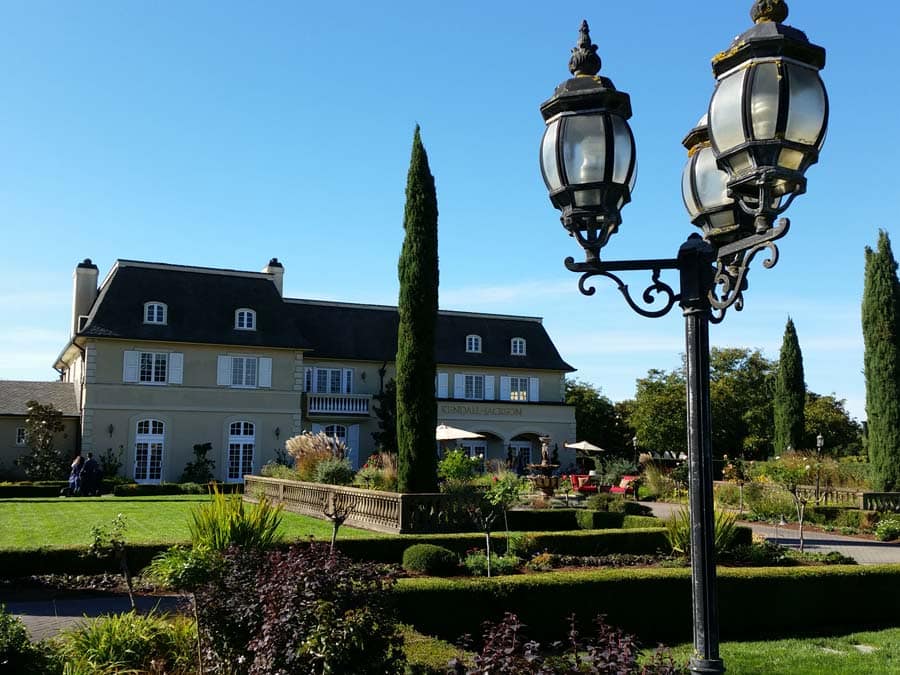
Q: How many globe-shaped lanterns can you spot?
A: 3